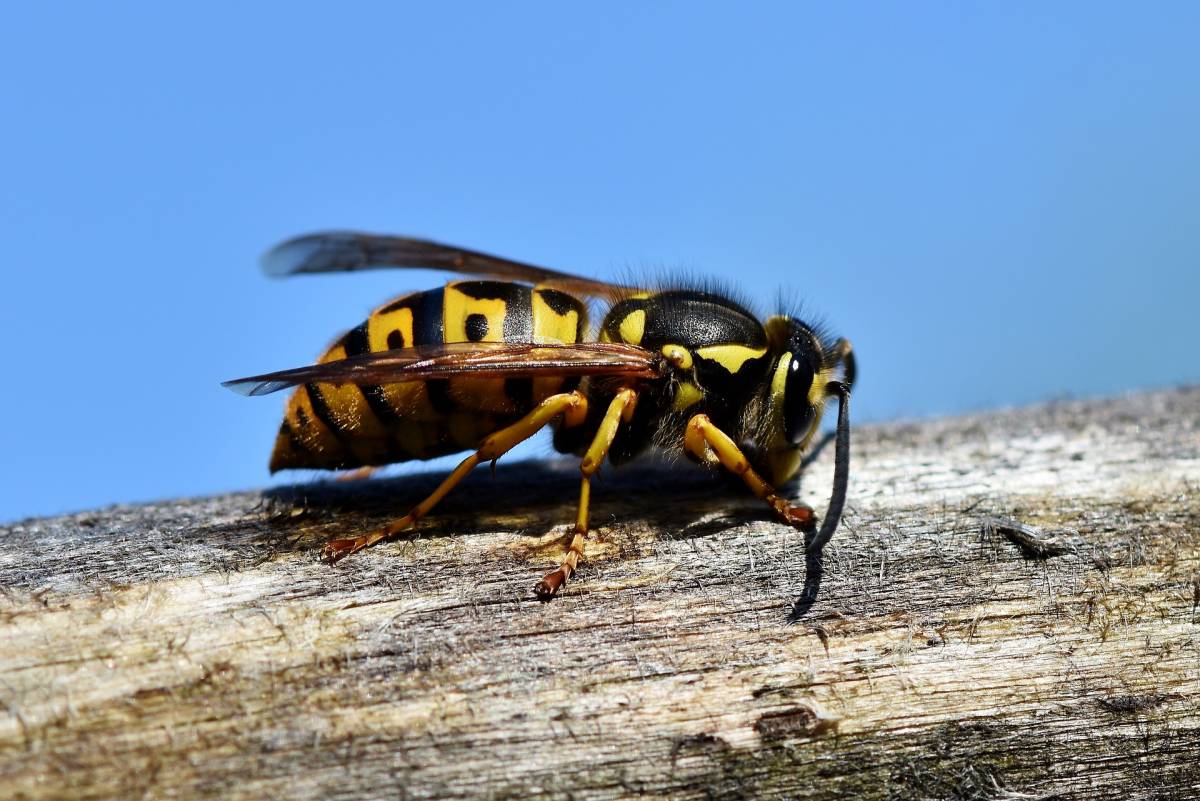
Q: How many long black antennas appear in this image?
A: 2